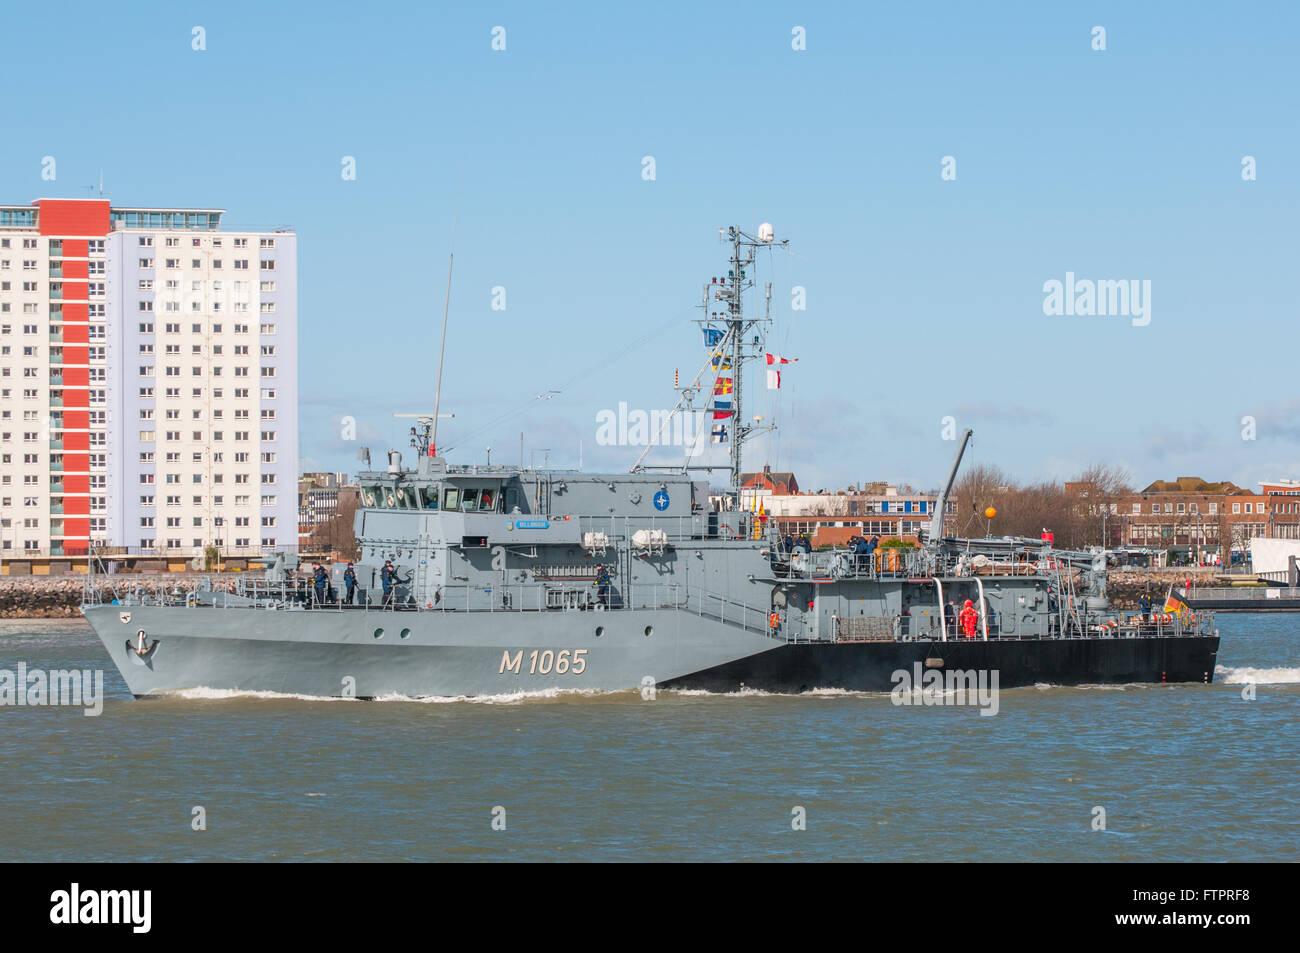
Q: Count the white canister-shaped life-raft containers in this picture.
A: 2